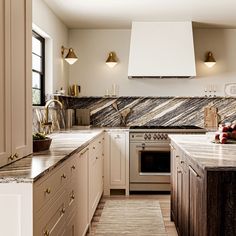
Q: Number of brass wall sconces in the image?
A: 3